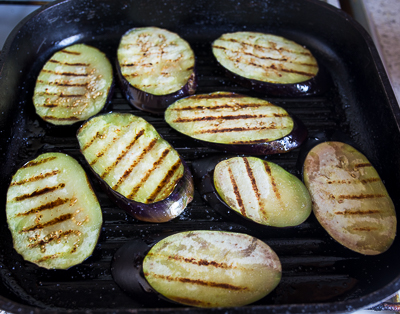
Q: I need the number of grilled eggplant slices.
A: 9